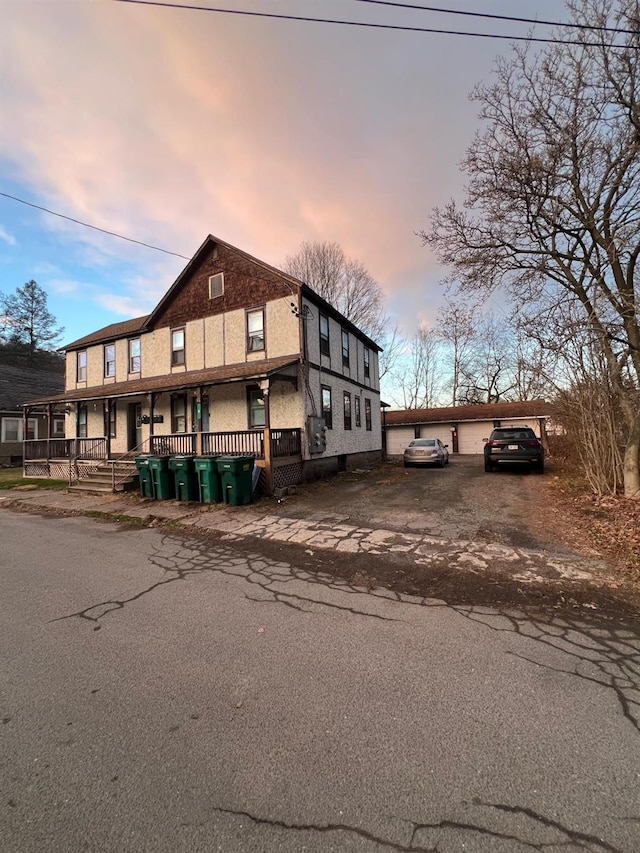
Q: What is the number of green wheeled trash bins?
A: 5